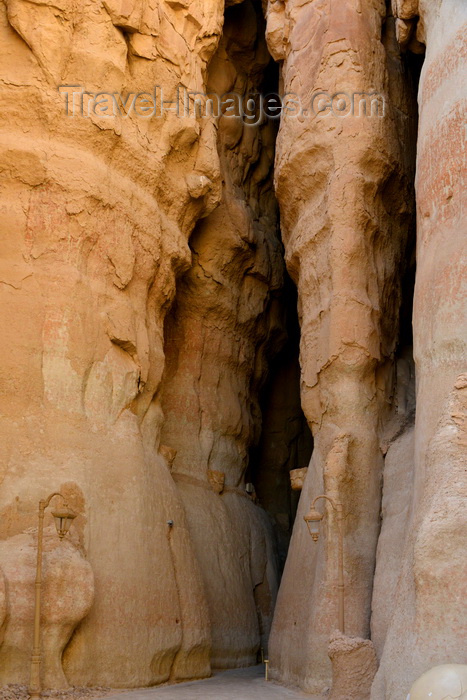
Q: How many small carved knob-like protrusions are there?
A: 3